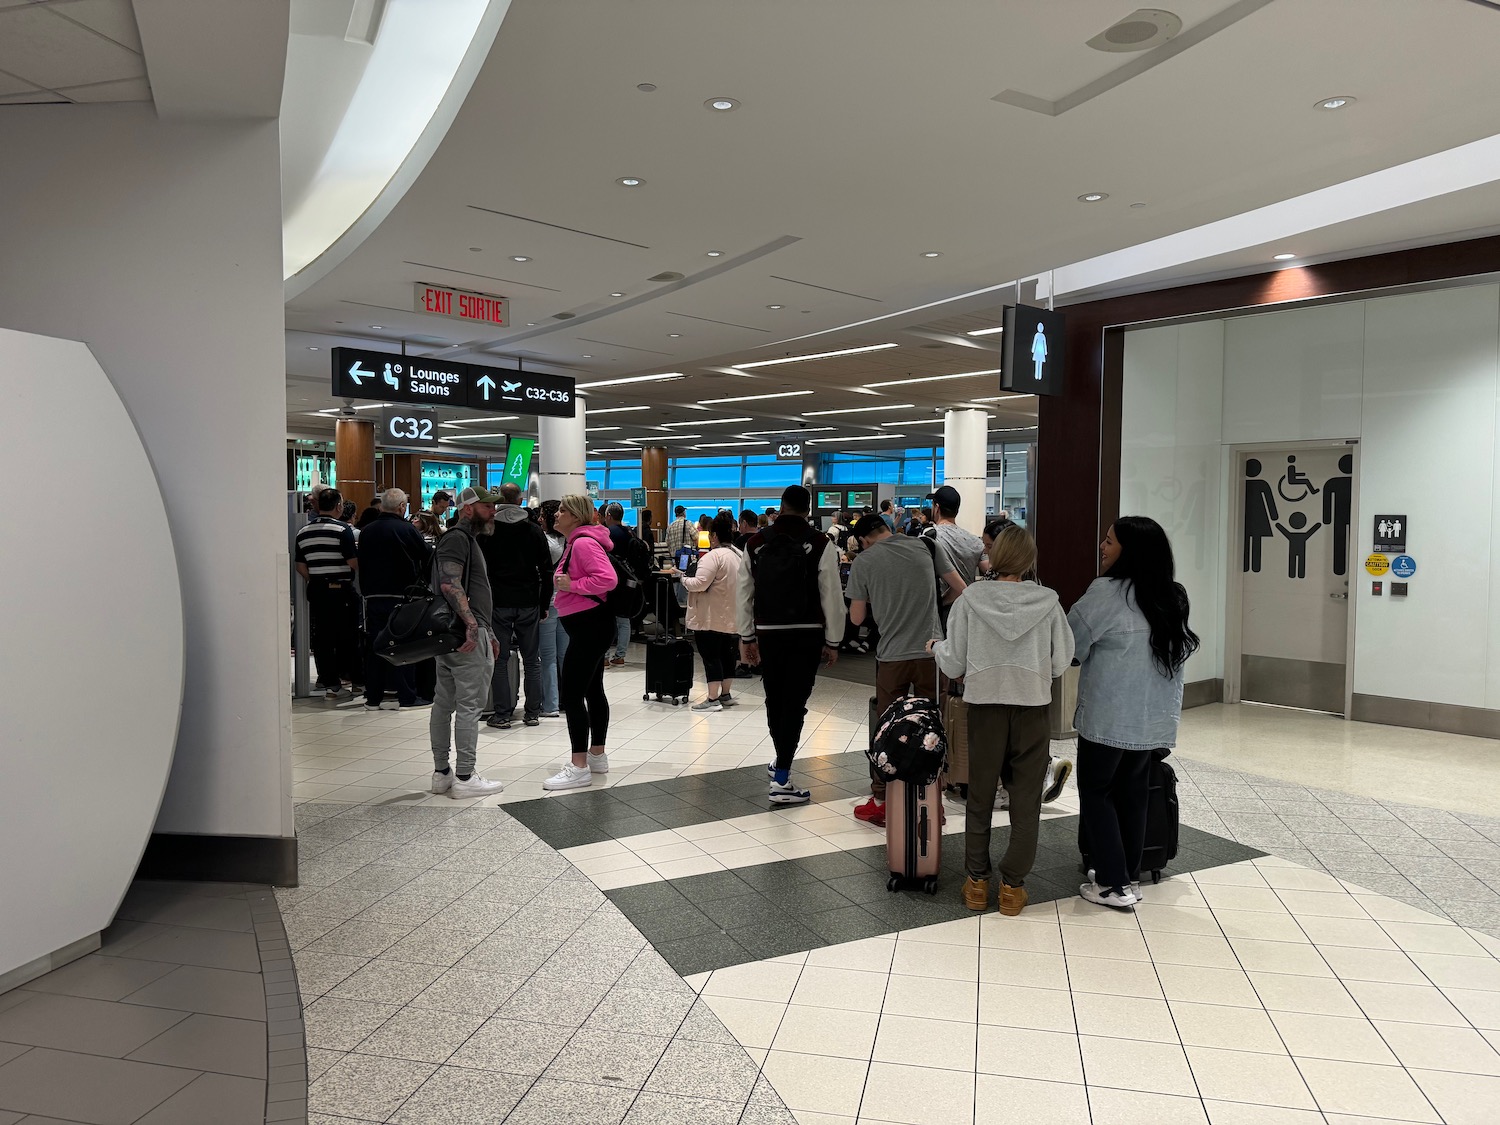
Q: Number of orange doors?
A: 0